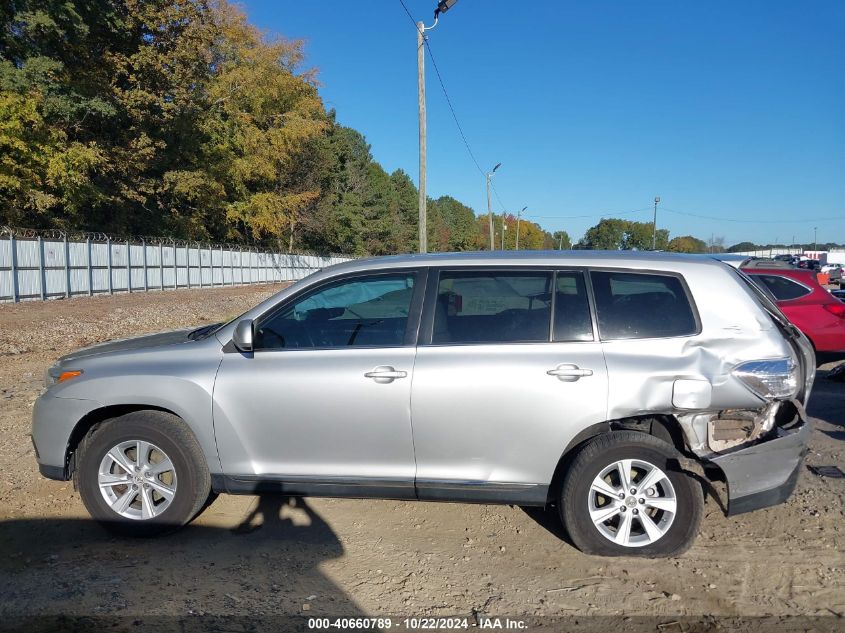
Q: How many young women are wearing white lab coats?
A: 0